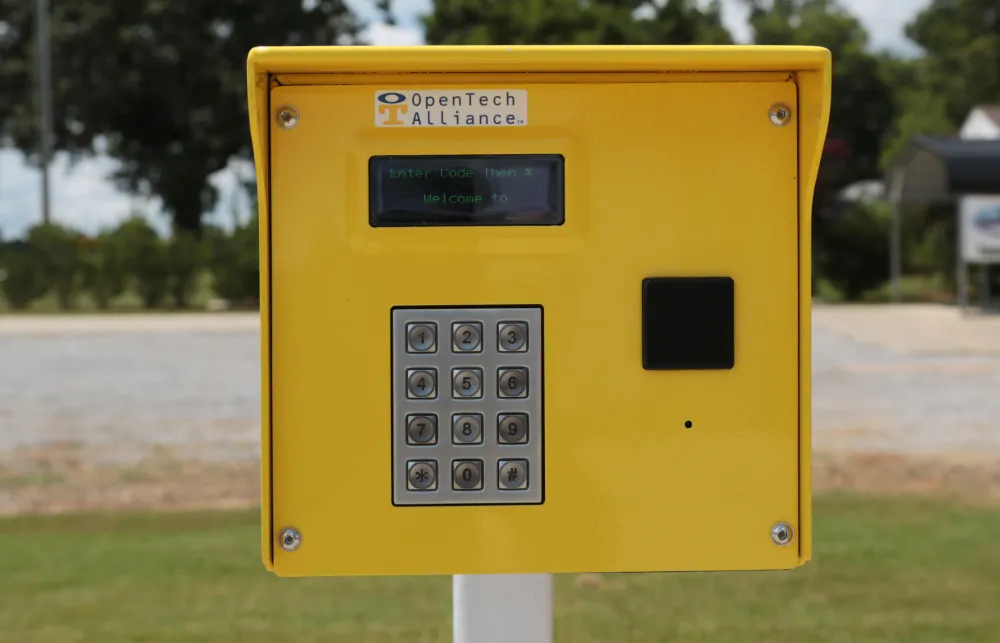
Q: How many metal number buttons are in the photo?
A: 10